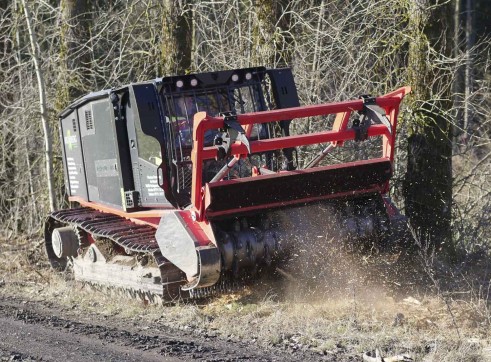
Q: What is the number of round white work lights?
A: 4